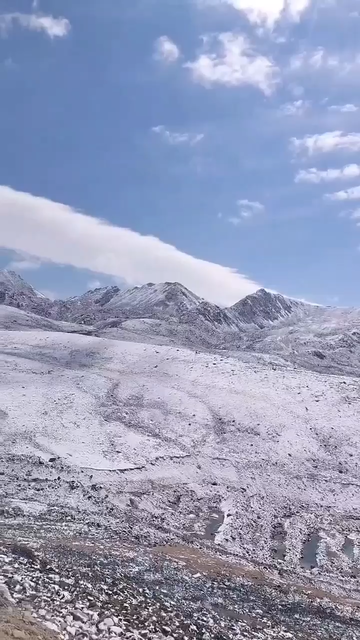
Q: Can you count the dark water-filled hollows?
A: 4